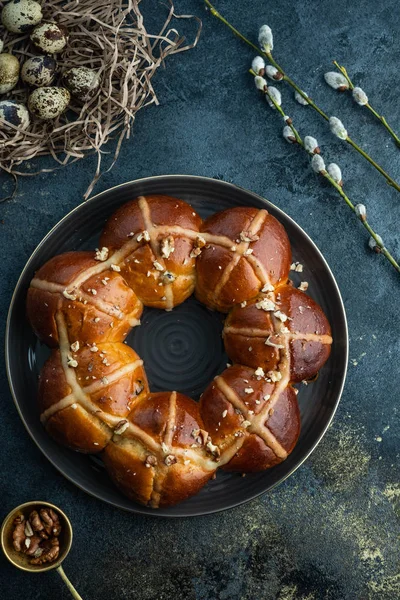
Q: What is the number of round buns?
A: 7